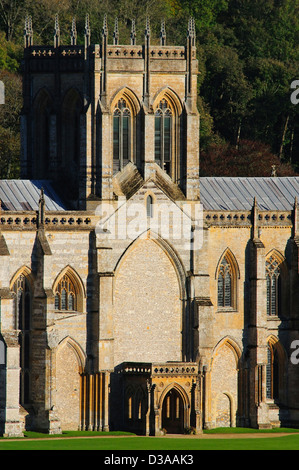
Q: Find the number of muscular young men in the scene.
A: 0